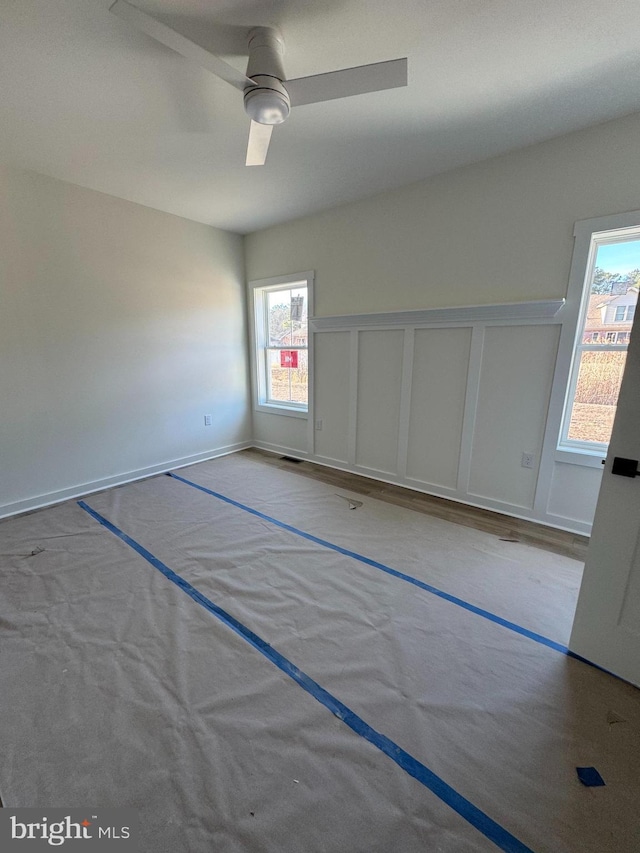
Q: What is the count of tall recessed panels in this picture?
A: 4